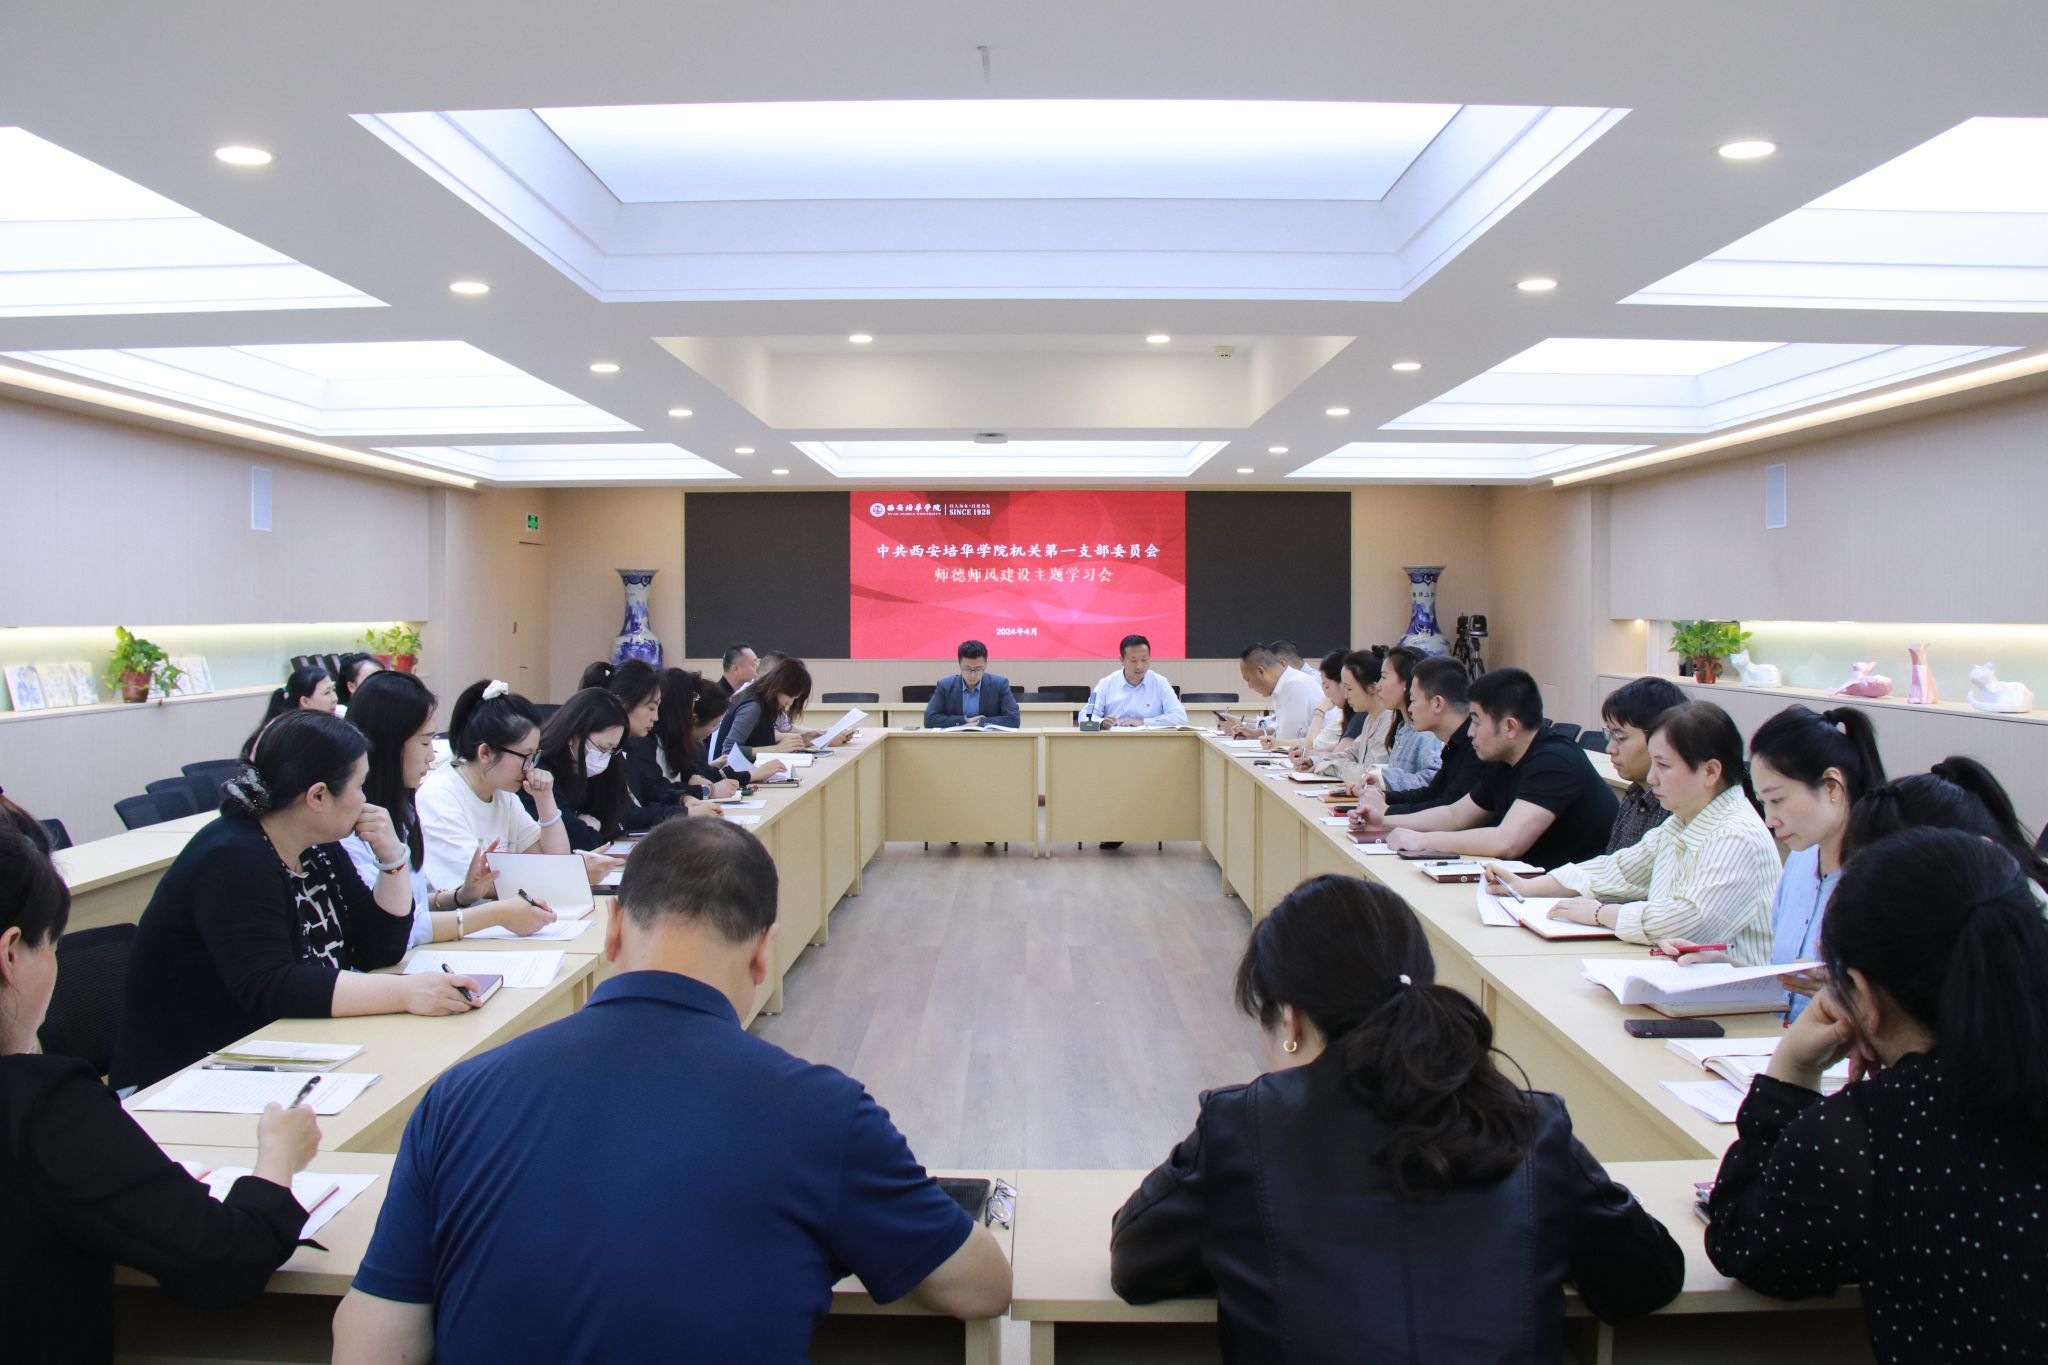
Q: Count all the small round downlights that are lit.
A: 14